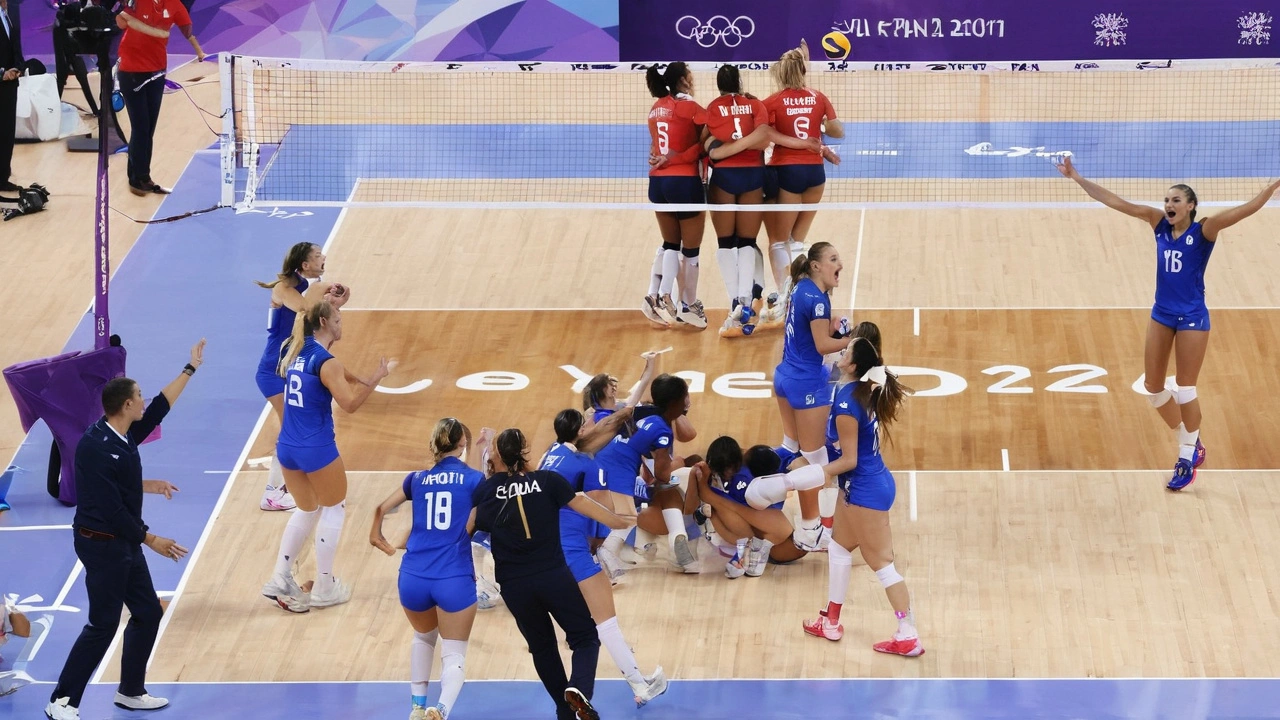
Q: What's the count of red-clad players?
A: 3